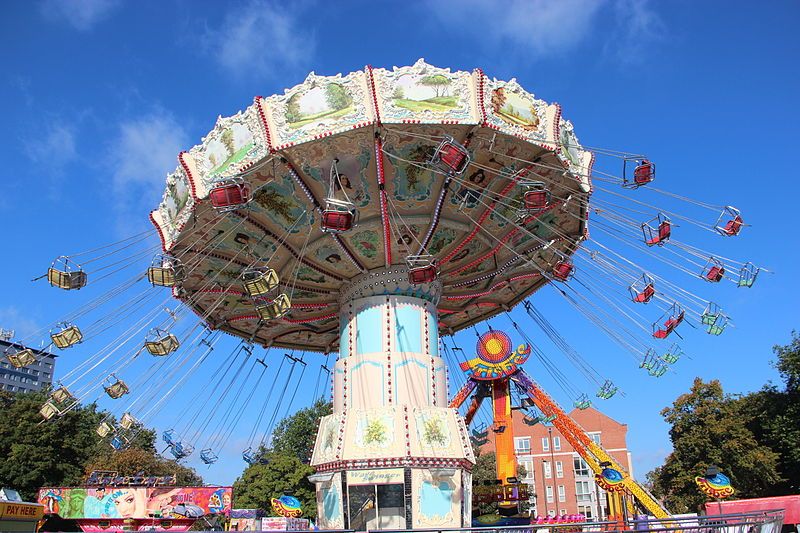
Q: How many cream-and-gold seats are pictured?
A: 12